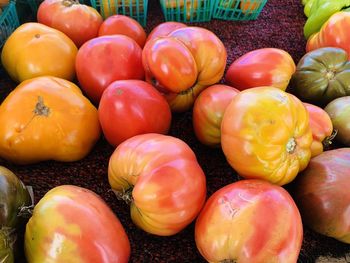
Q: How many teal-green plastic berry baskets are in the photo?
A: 4